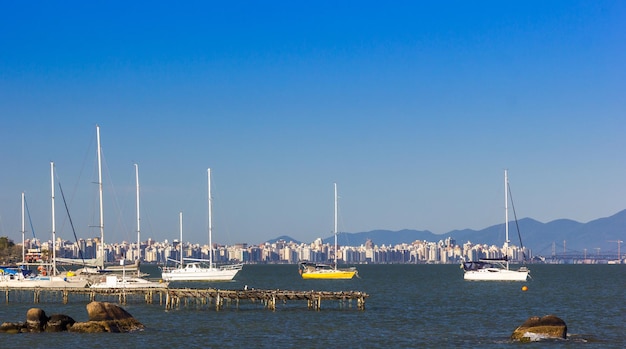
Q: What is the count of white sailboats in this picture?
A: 6